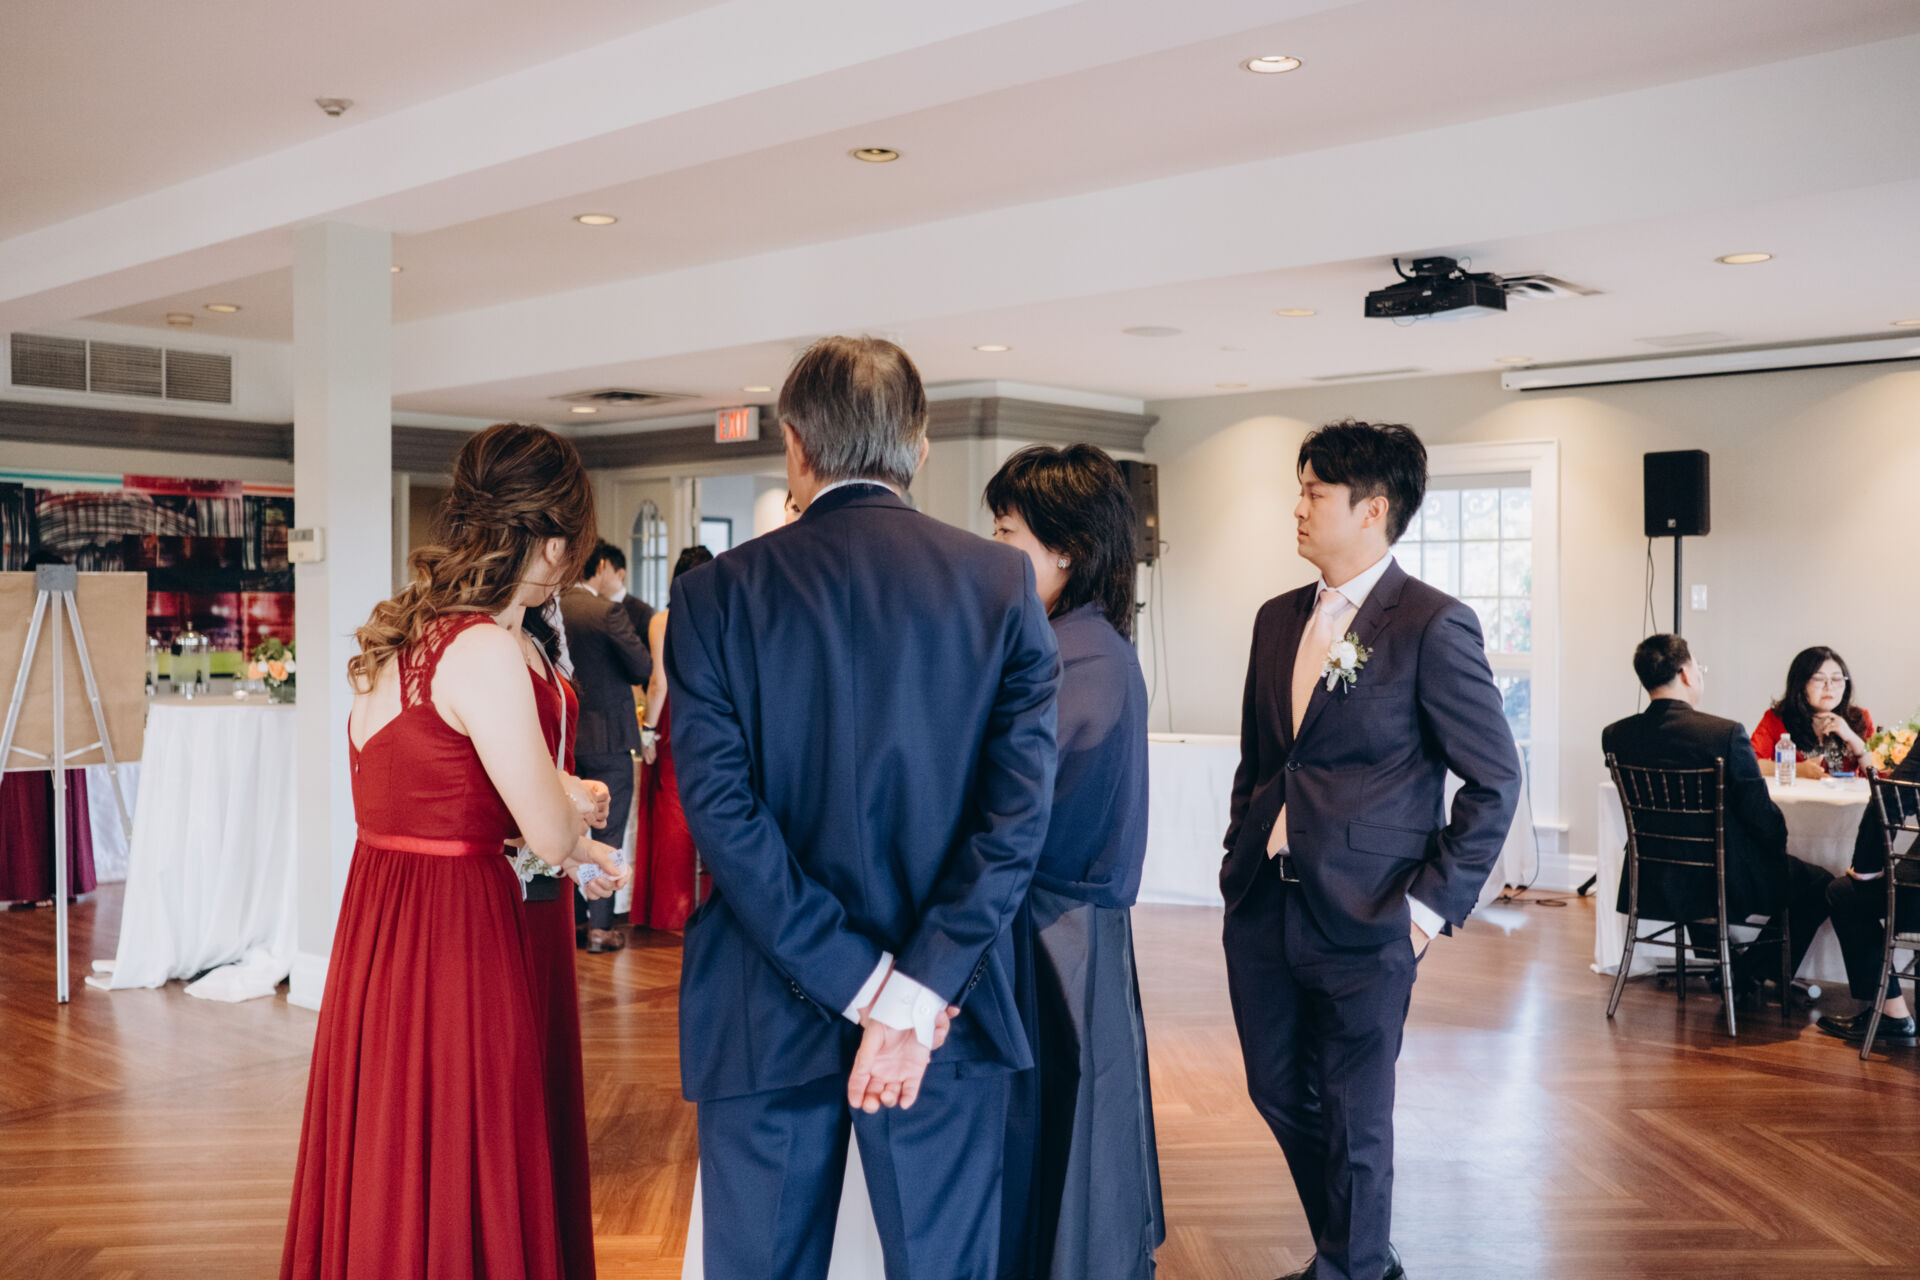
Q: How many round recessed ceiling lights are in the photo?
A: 13